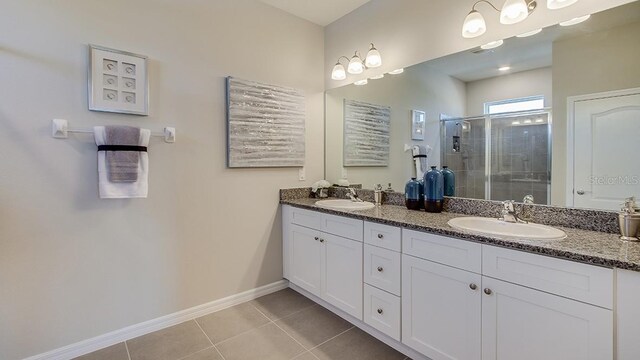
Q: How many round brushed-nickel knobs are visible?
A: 7